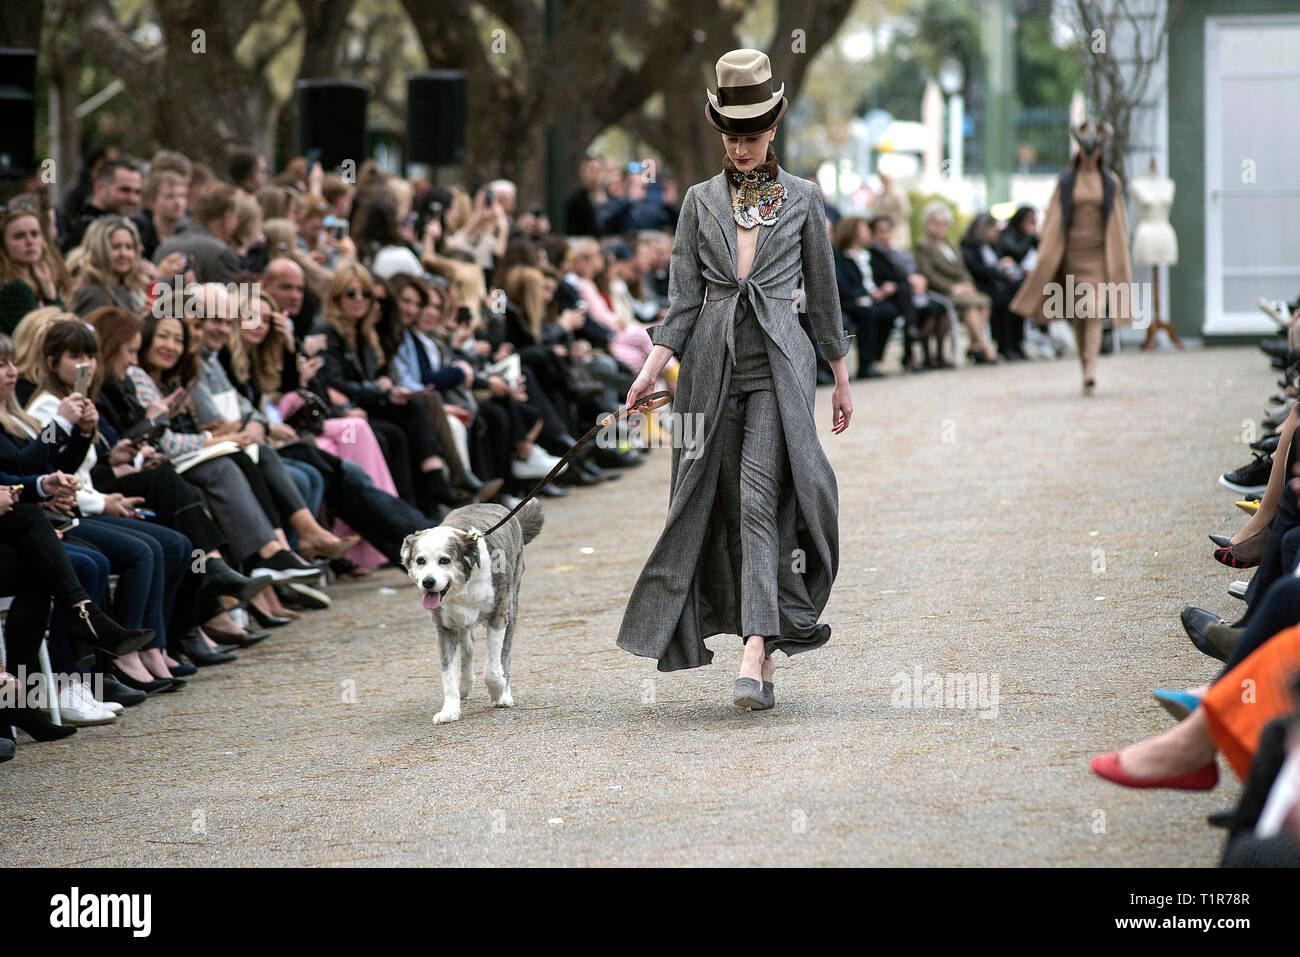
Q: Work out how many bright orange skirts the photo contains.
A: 1